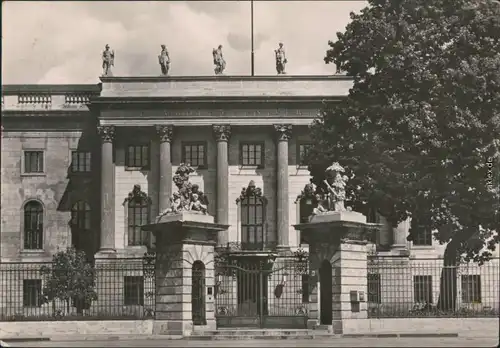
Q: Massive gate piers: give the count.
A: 2